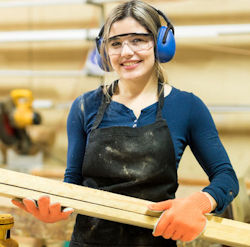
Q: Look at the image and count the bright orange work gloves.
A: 2